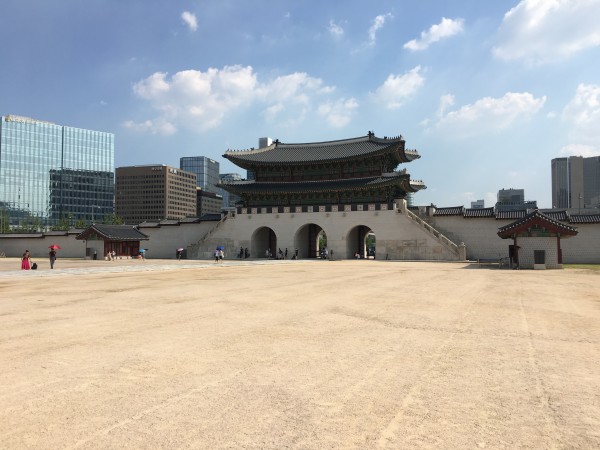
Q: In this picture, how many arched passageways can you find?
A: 3